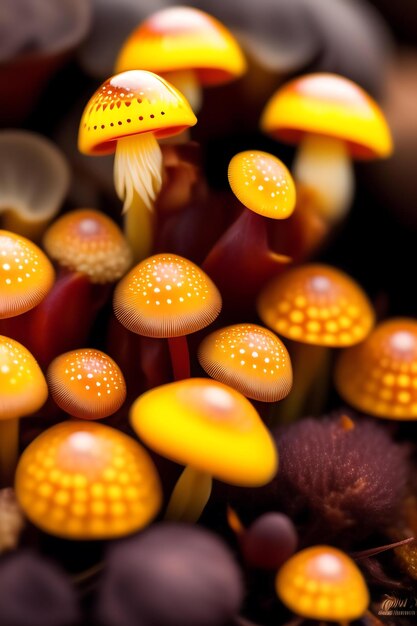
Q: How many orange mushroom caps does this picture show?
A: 15